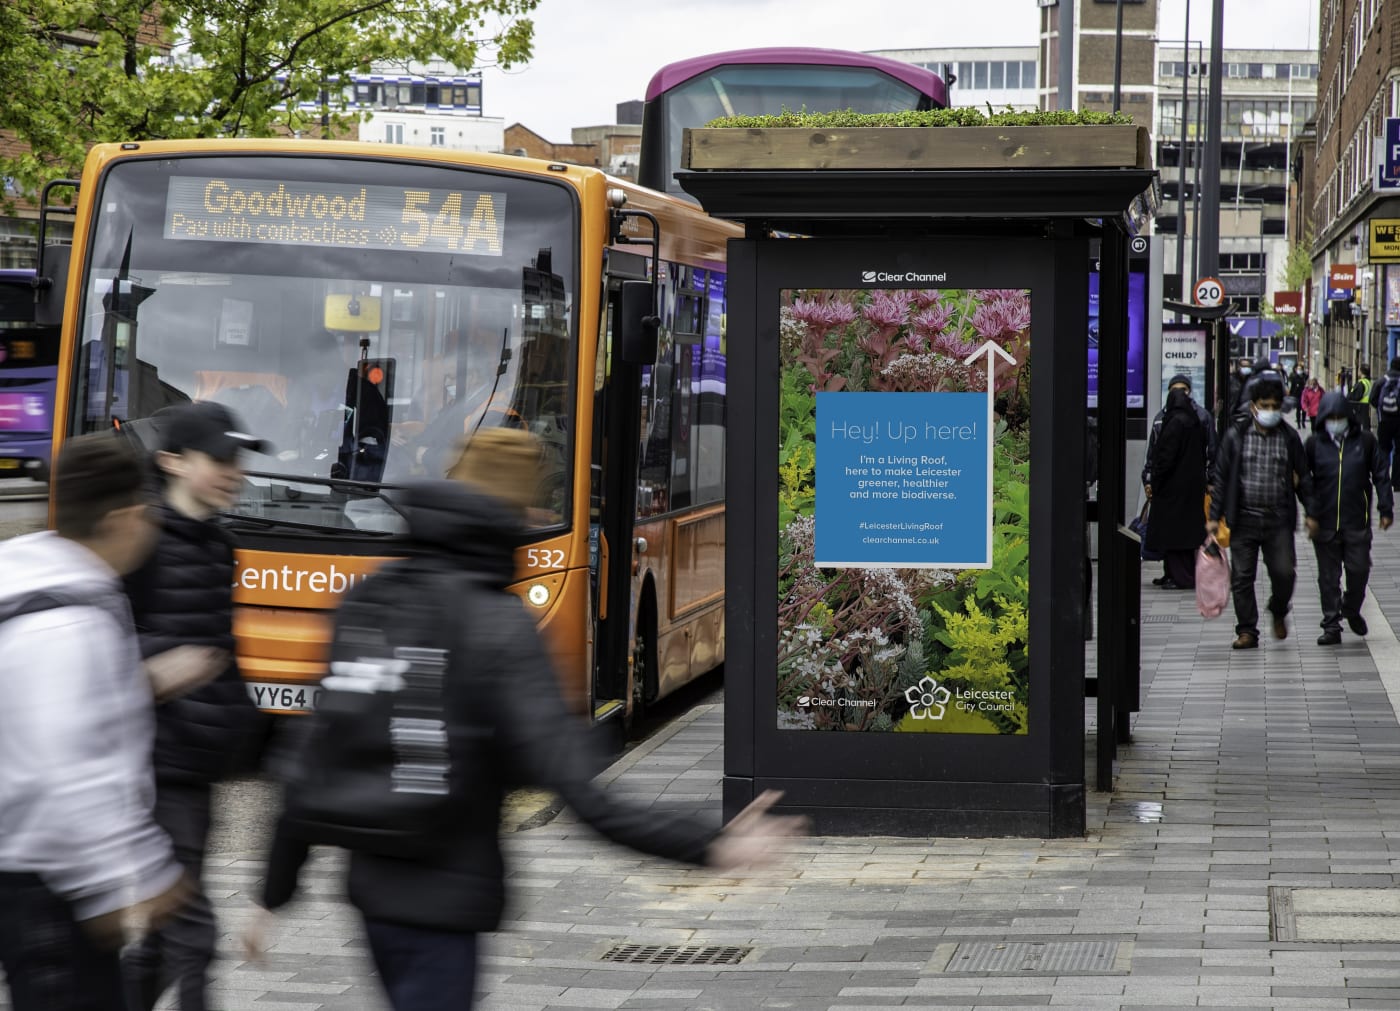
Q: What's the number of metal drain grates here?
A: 2